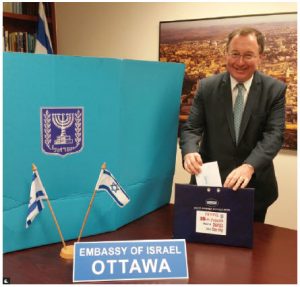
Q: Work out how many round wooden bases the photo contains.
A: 1